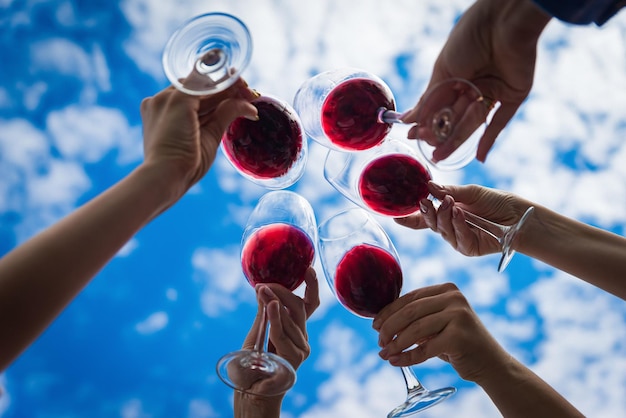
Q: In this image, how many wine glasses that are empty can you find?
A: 0